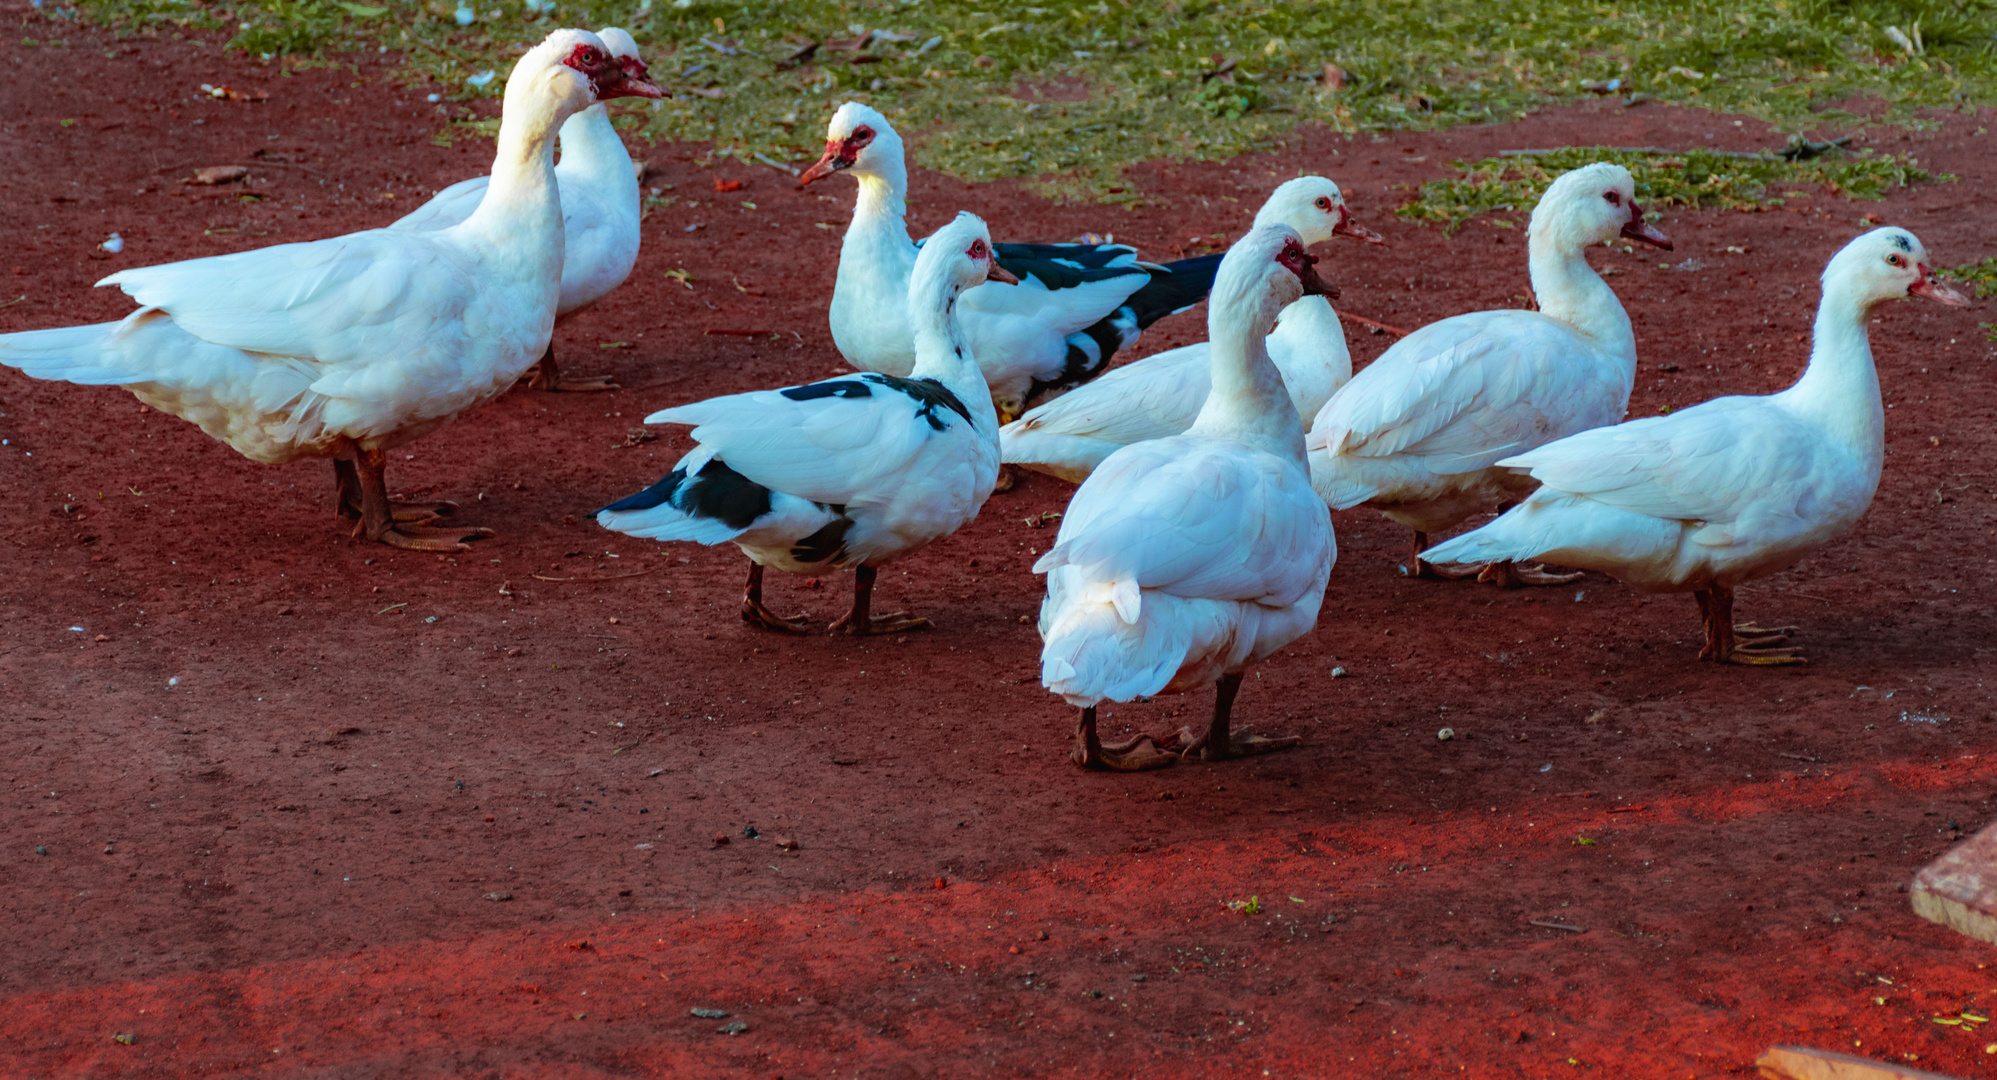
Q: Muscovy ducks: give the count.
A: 8